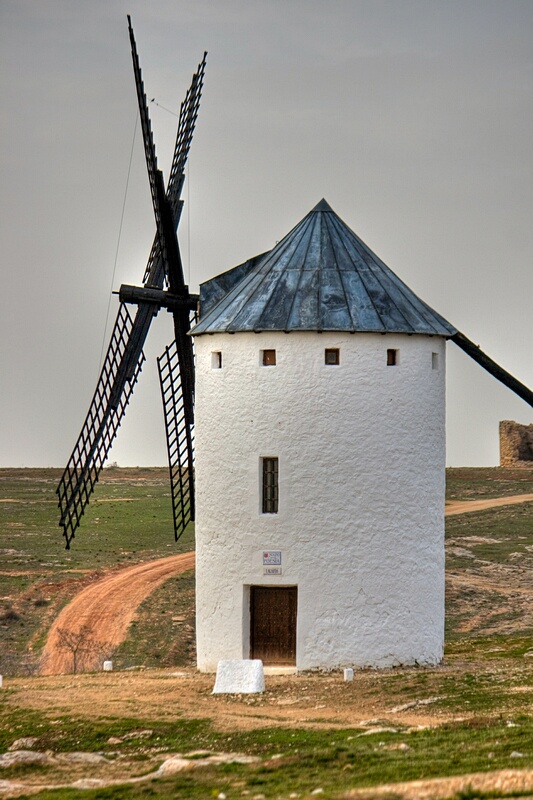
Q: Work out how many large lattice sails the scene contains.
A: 4